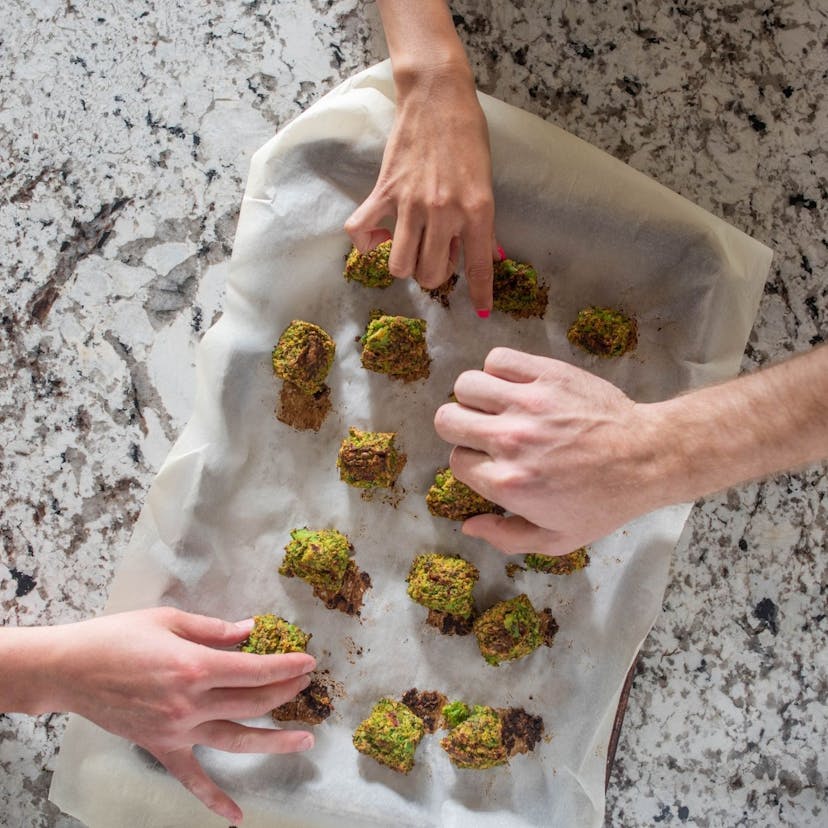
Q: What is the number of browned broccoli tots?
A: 14